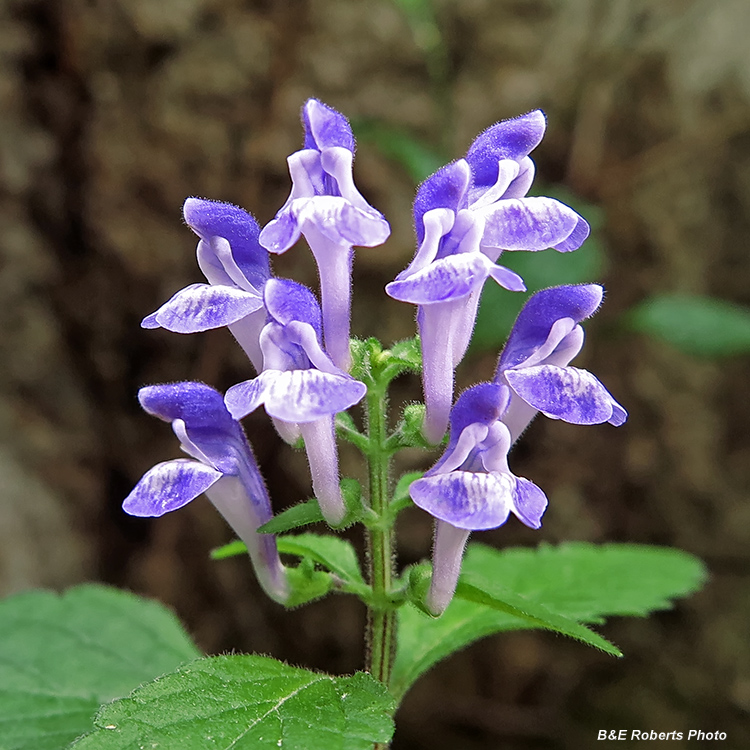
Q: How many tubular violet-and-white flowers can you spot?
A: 8